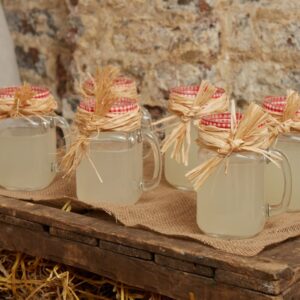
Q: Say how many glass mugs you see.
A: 6